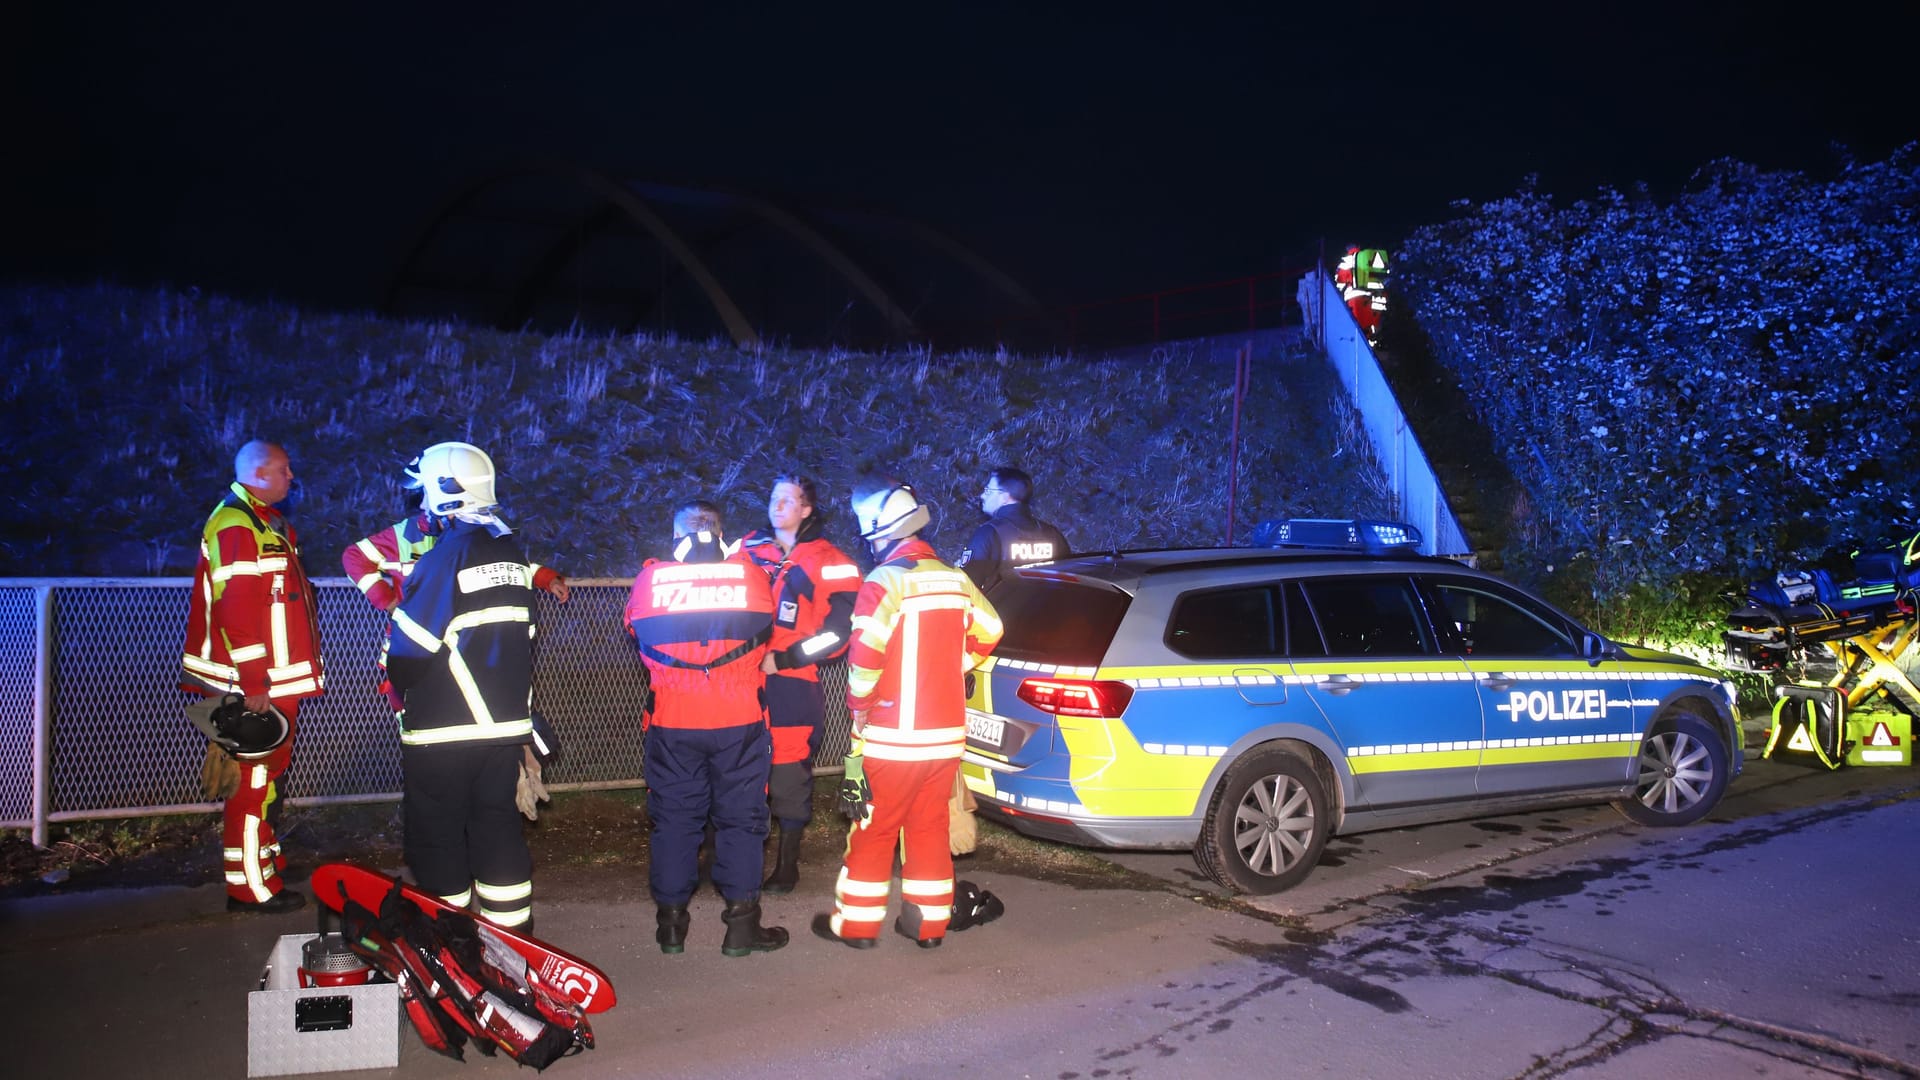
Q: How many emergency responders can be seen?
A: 8